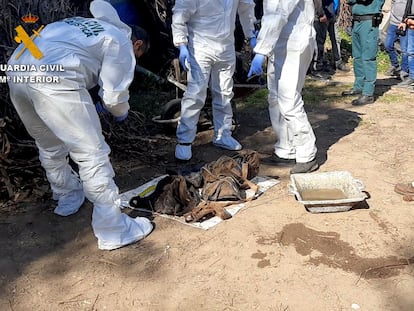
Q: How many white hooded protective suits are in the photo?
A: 3